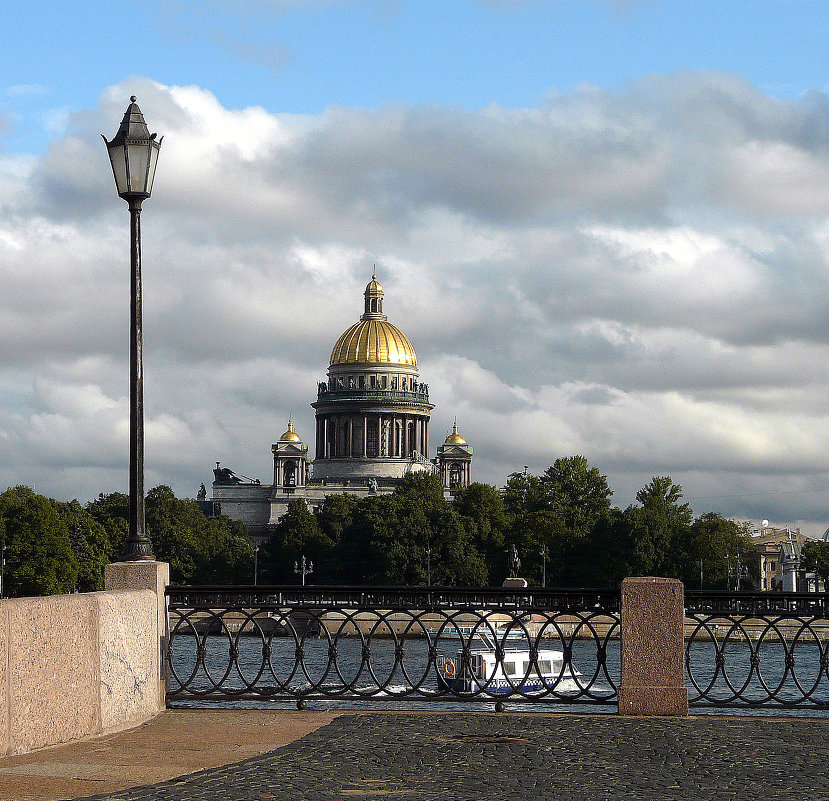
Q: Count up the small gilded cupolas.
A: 2